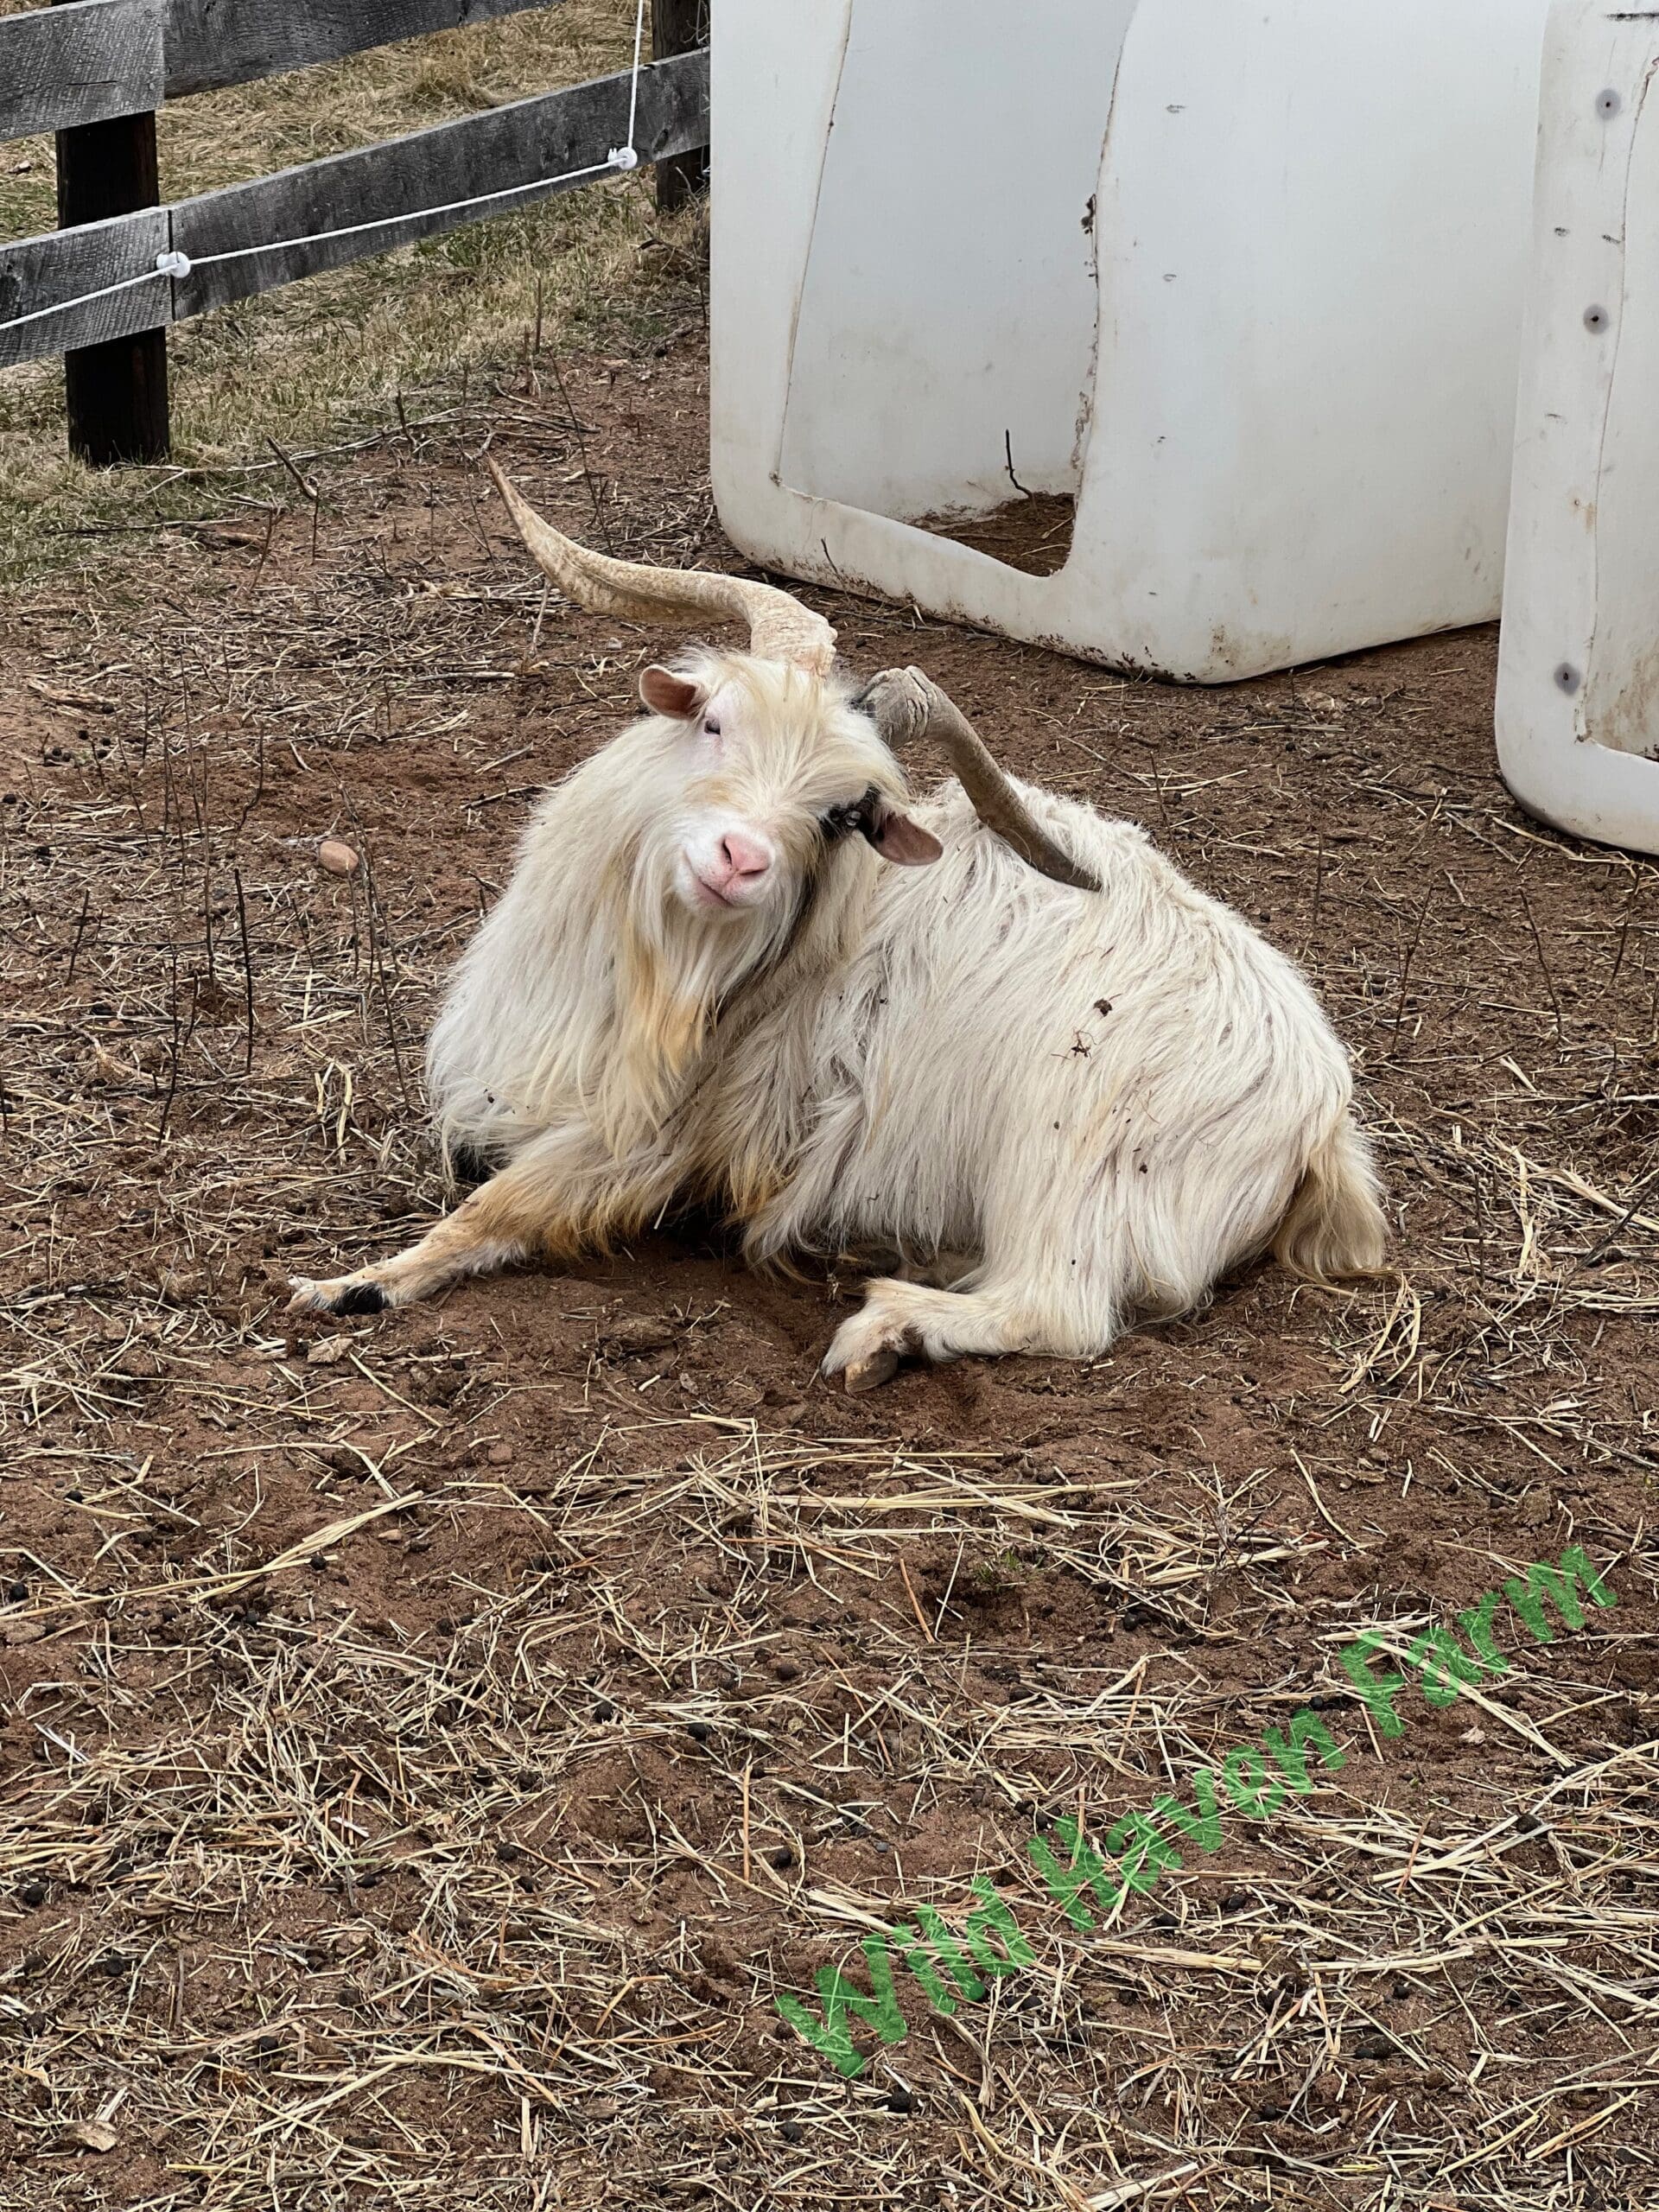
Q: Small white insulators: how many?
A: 2